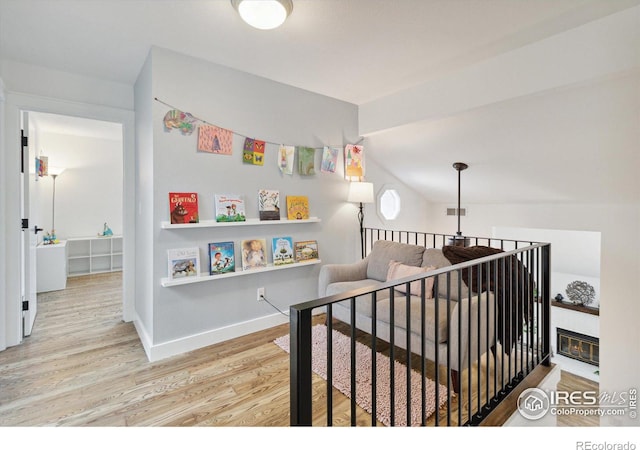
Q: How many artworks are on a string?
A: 7